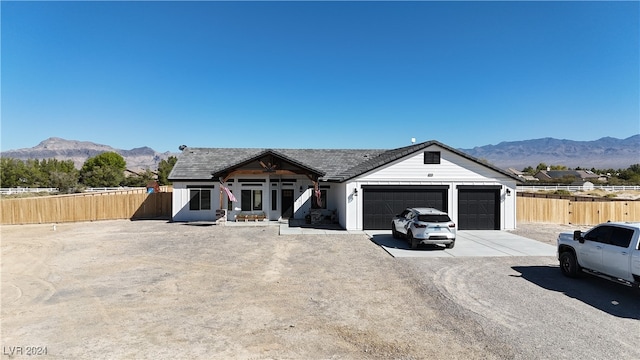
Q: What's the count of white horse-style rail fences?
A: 2